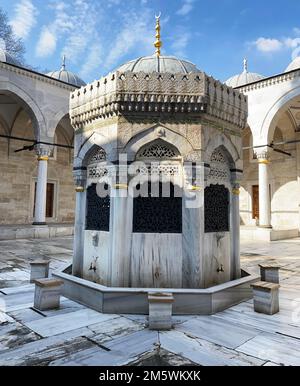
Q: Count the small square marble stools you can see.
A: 5